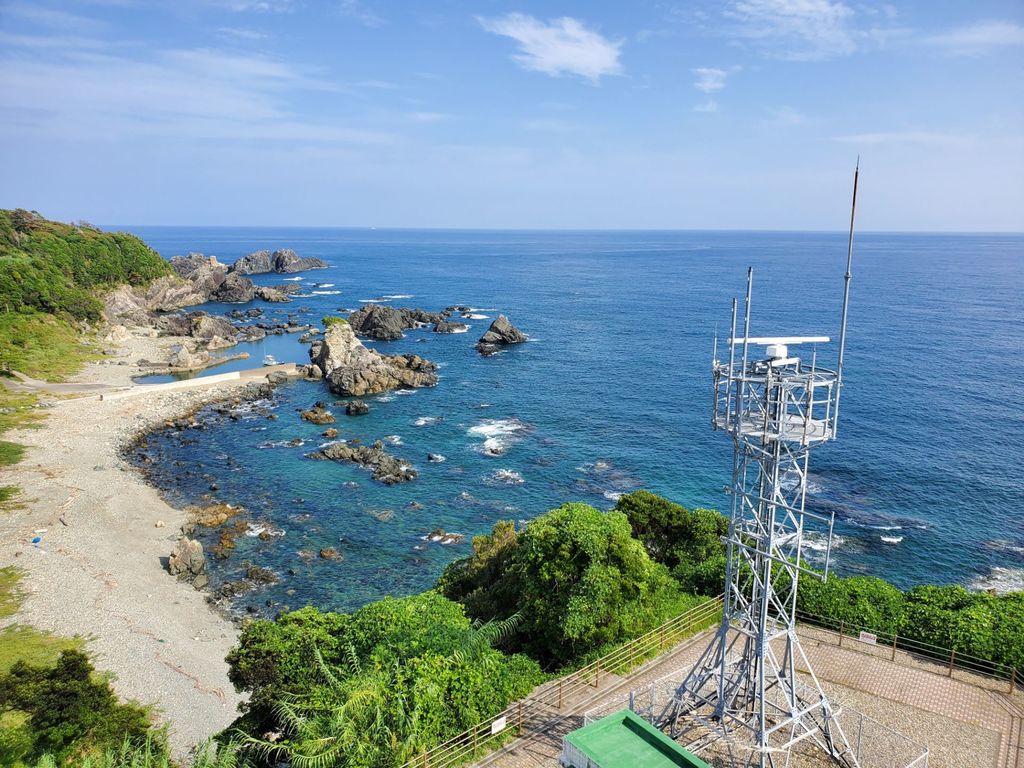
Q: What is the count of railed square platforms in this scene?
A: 0